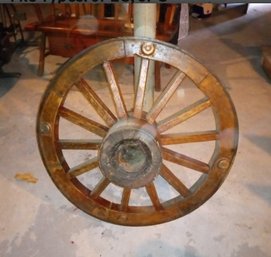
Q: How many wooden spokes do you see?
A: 14